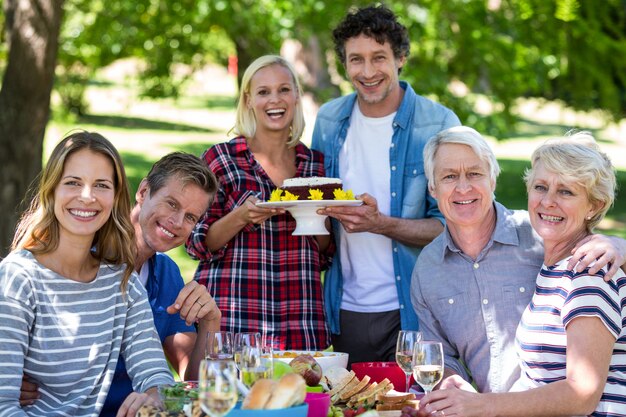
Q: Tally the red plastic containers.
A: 1